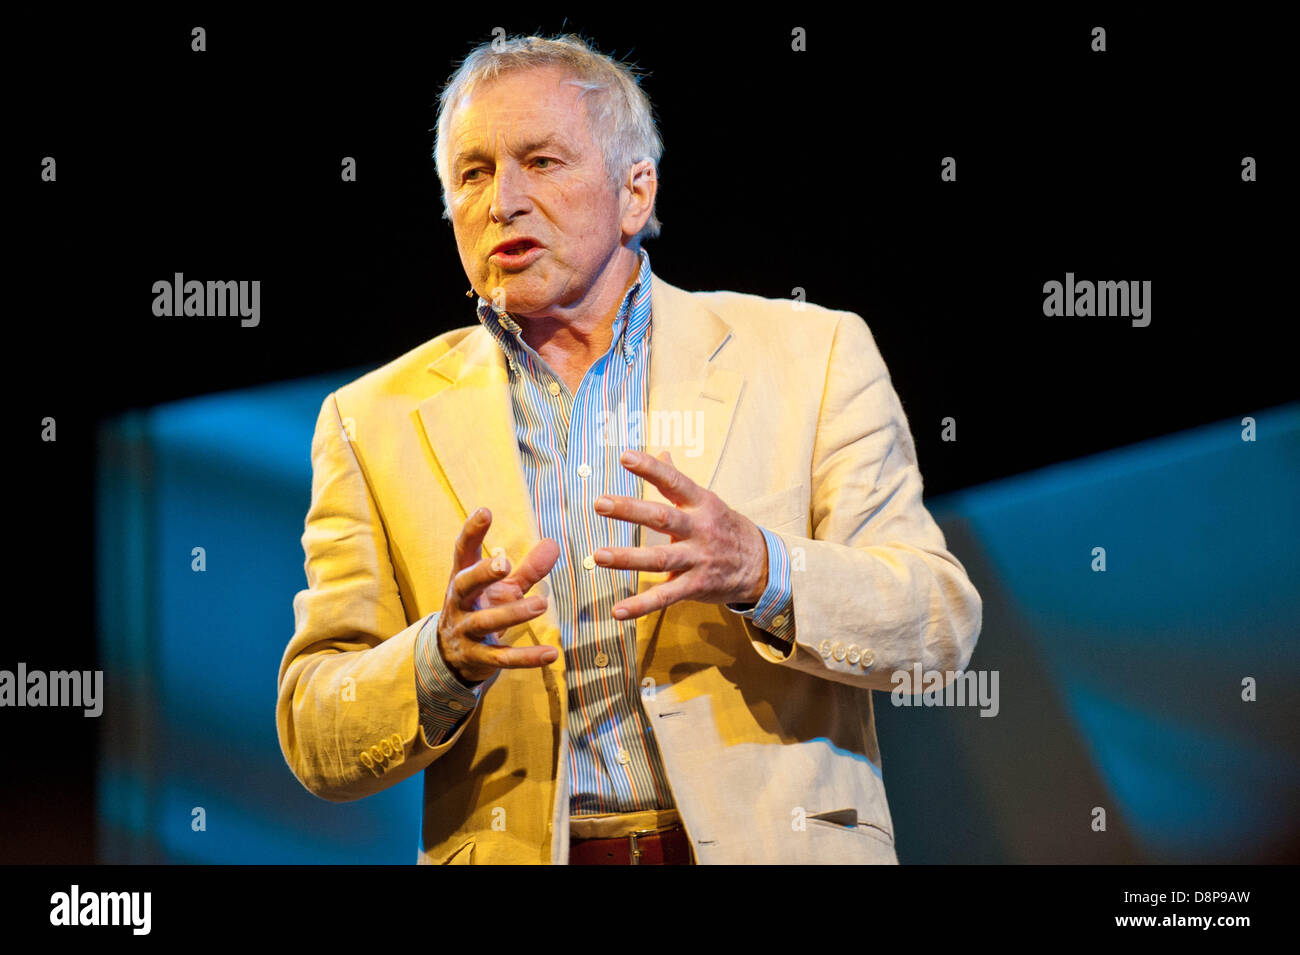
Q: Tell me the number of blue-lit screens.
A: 2